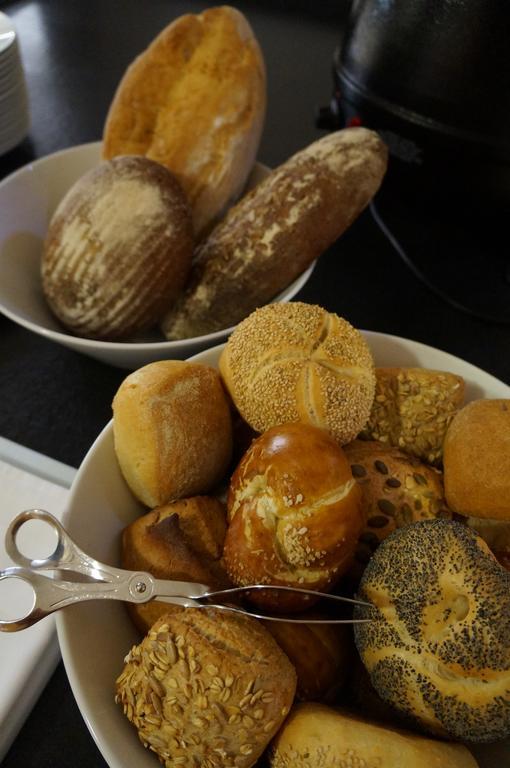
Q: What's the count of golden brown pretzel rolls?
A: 1